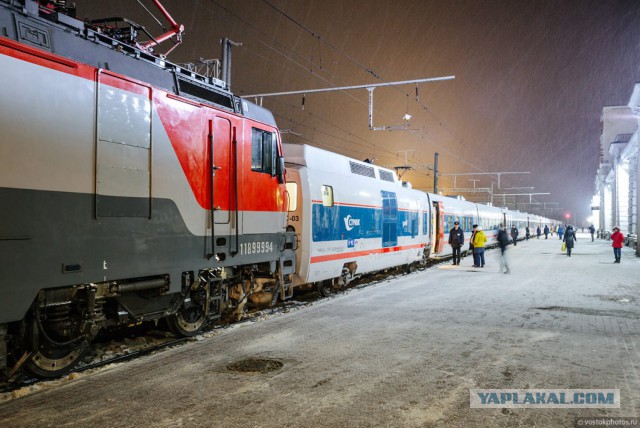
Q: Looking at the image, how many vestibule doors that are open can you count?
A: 1